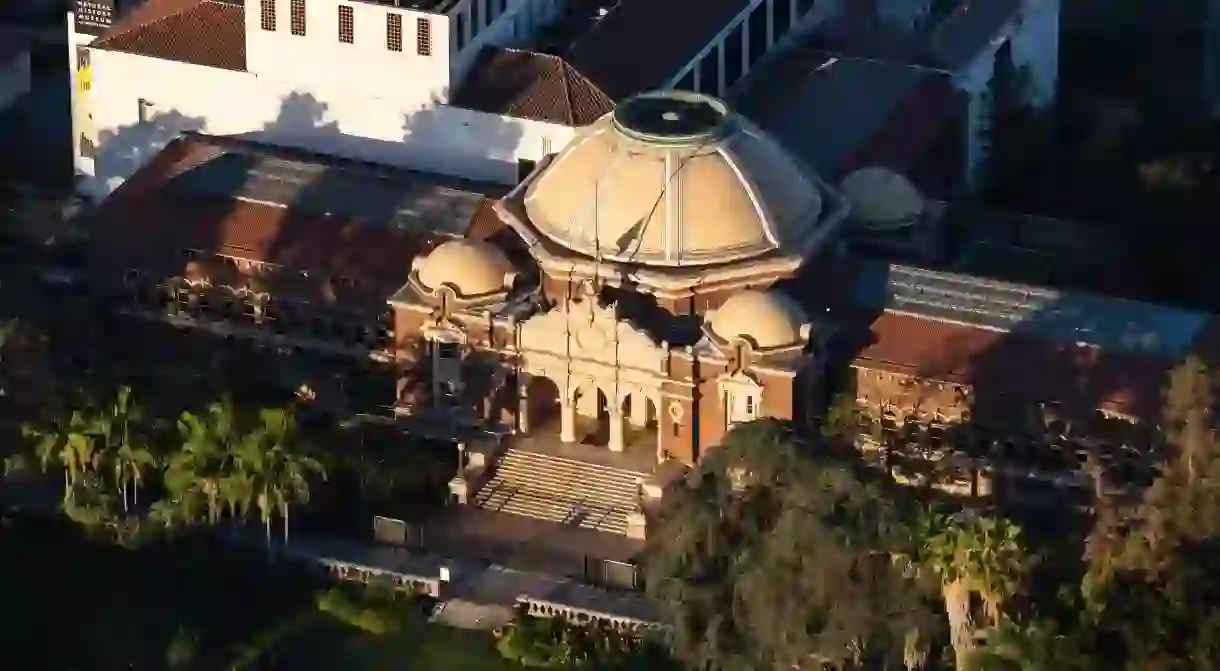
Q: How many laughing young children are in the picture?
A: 0